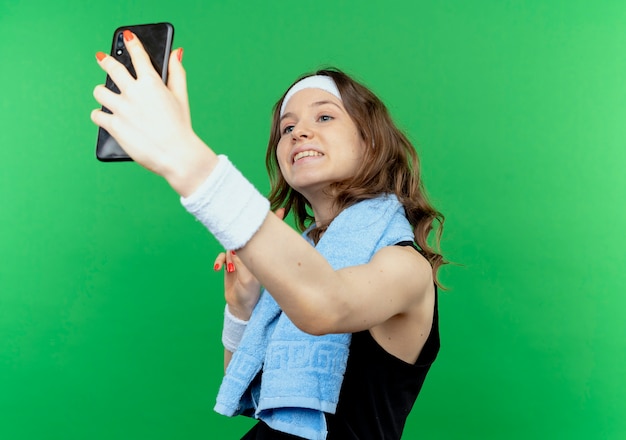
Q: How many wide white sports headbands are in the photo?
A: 1